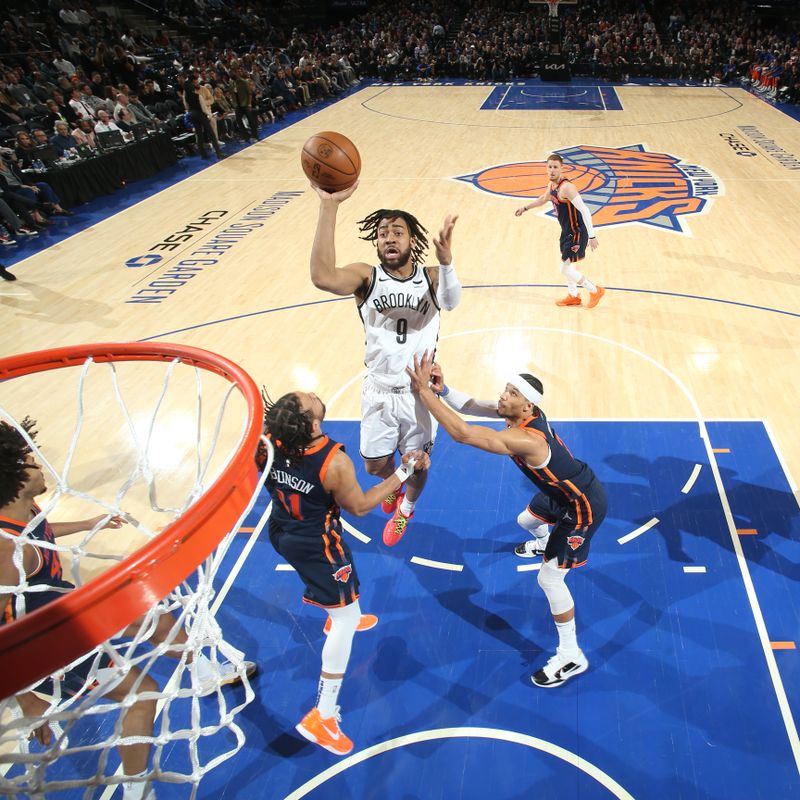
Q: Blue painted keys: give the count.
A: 2